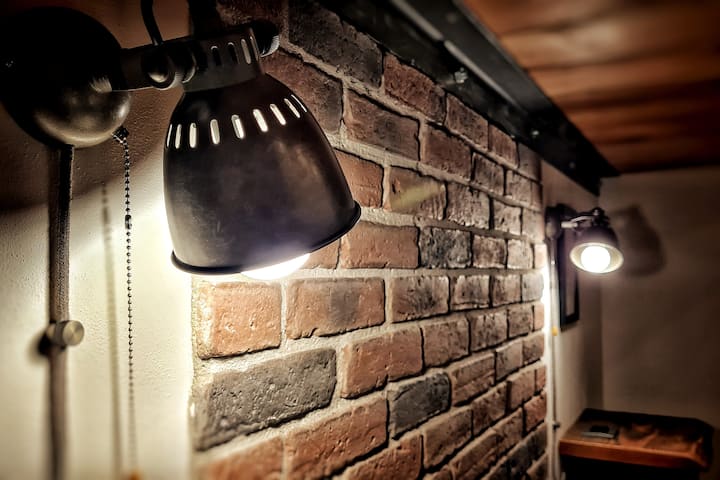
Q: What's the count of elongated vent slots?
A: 13